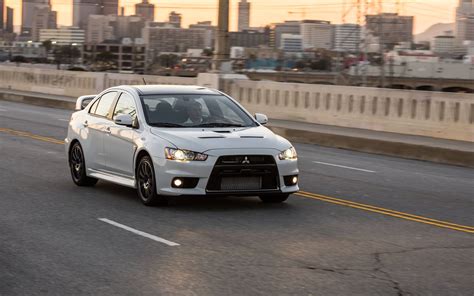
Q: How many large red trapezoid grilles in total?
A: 0